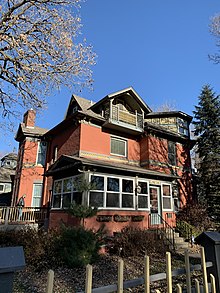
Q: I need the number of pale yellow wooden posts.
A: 11